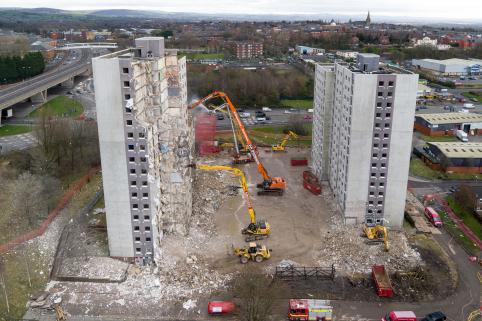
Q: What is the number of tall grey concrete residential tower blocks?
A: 2